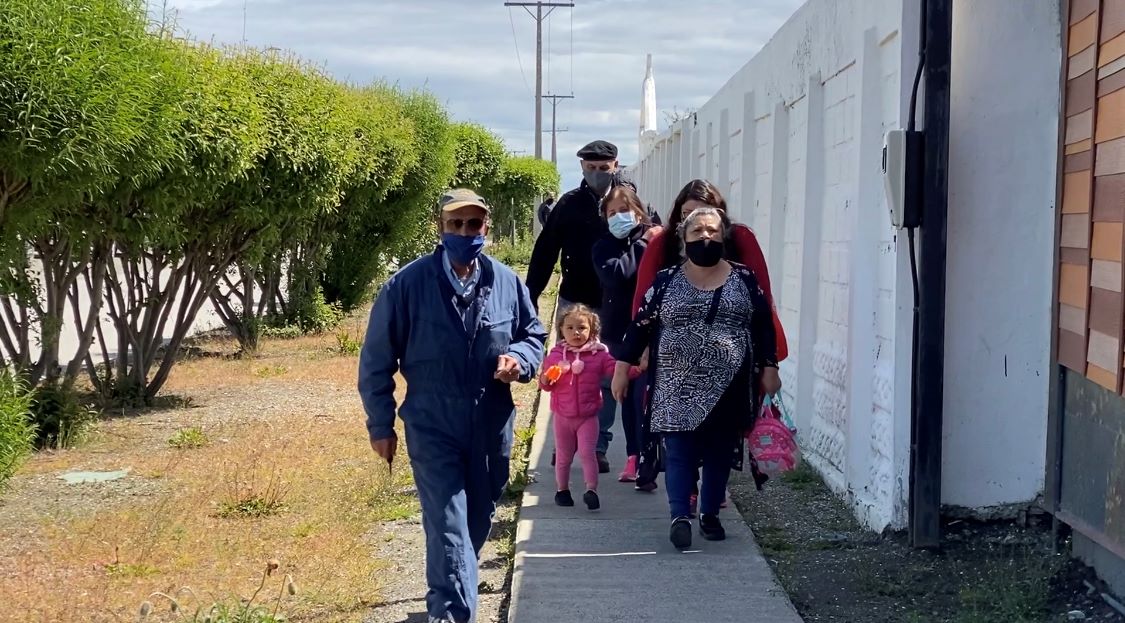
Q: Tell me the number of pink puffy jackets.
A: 1